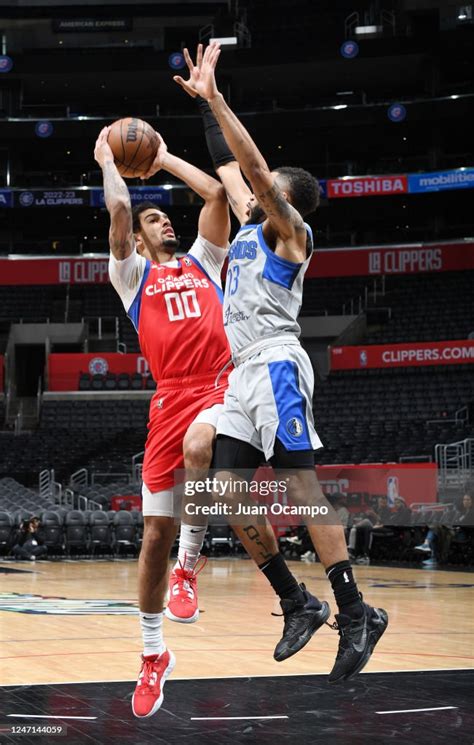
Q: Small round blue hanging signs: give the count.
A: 5